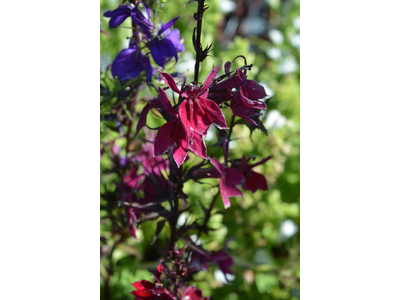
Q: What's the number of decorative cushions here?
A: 0